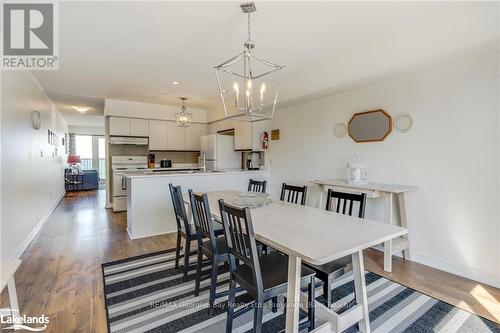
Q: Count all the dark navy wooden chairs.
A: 6